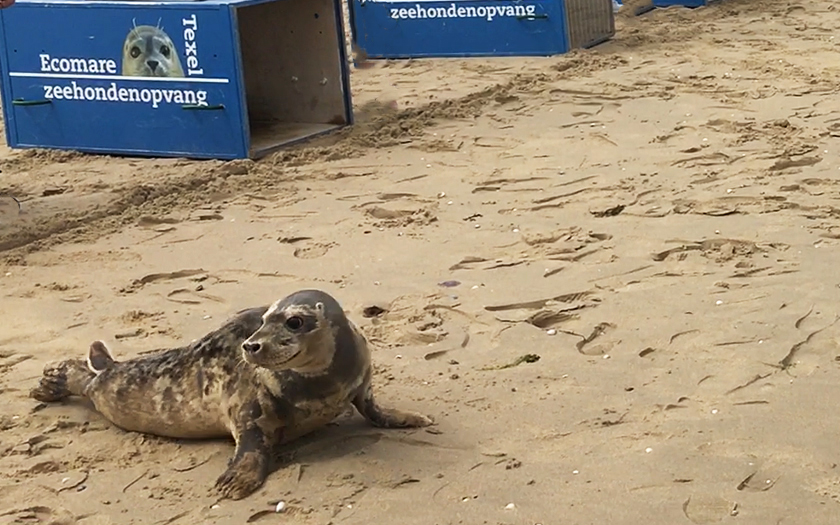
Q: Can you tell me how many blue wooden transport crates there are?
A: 3